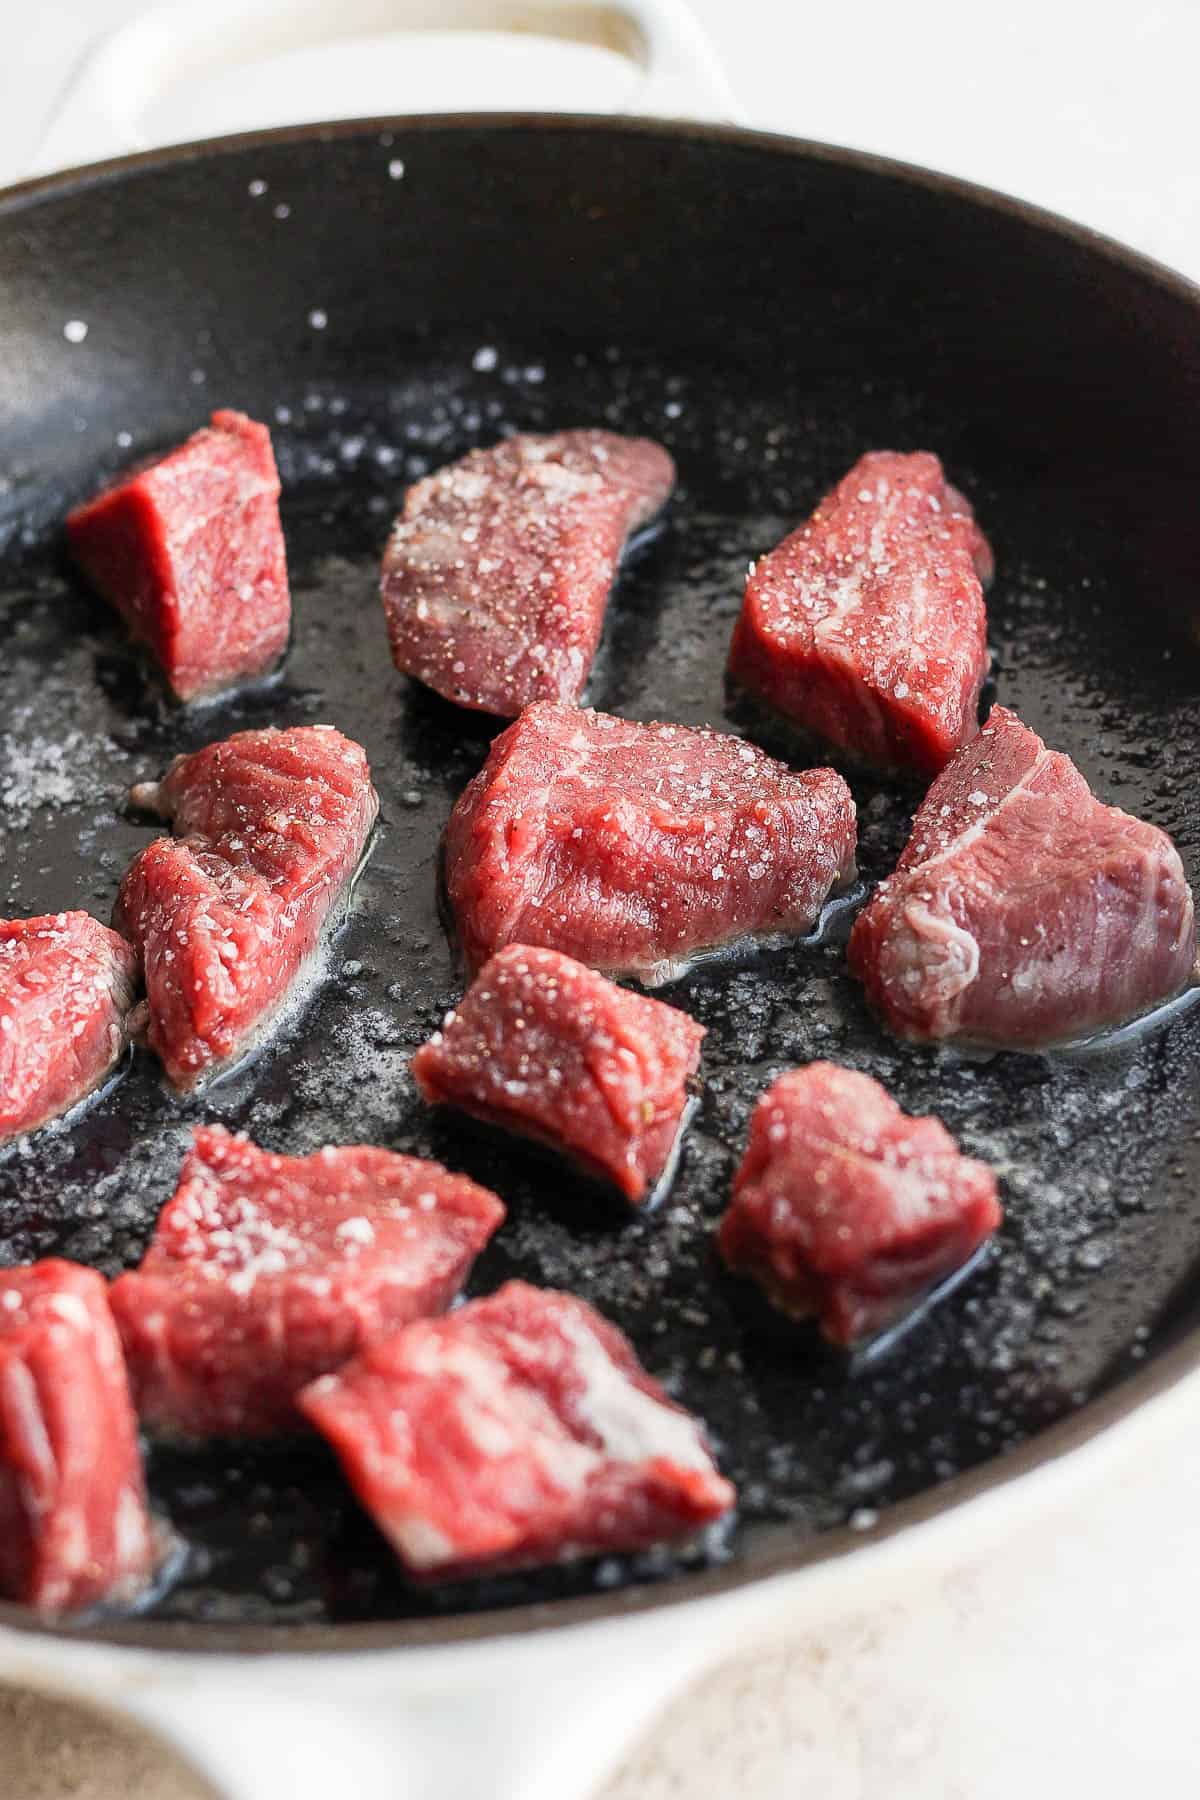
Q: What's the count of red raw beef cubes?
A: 12